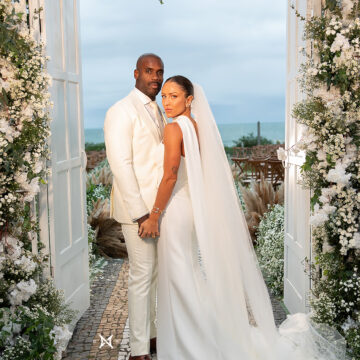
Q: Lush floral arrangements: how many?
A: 2